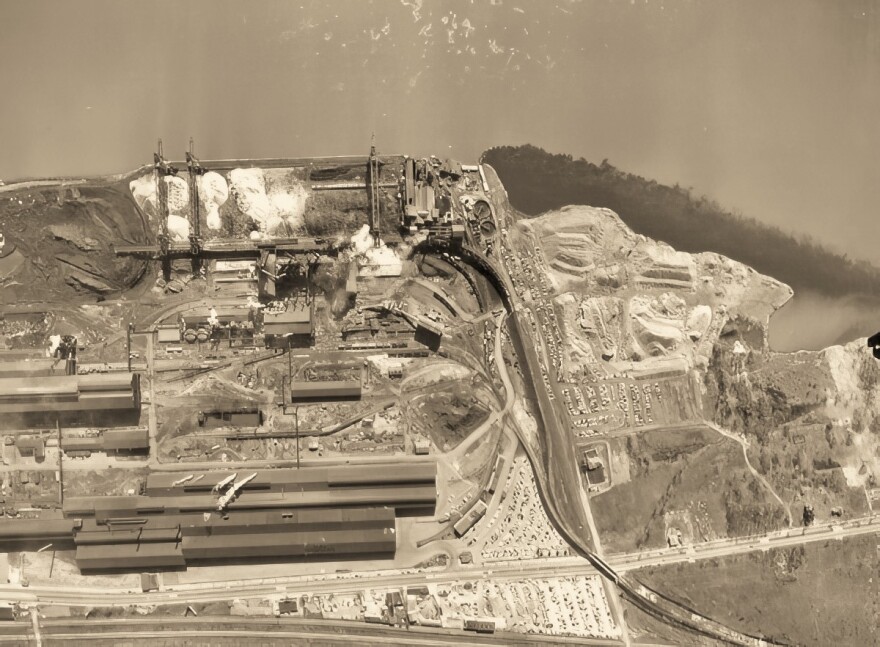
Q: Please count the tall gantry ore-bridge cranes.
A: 3